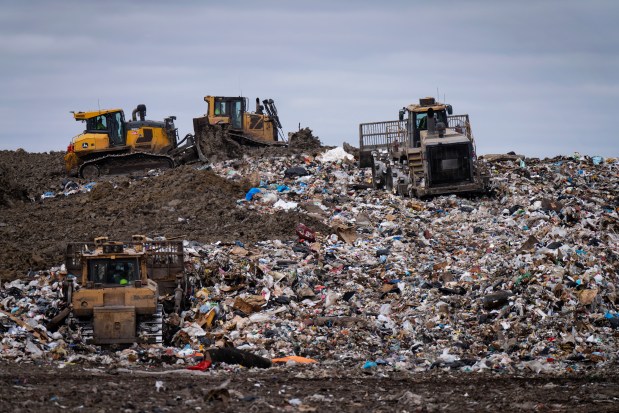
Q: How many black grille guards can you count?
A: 1